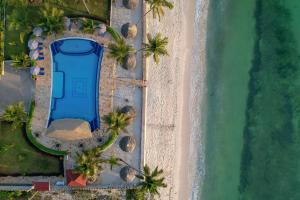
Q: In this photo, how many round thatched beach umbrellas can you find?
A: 6